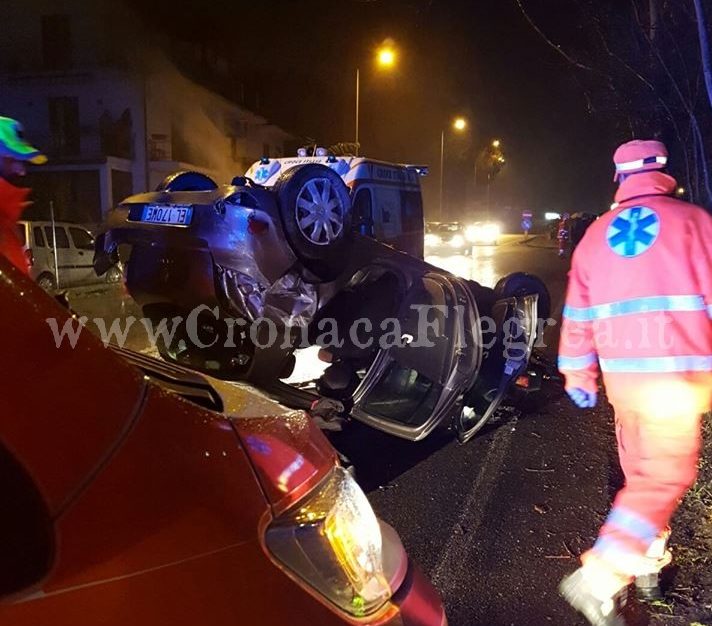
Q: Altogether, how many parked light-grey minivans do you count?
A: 1